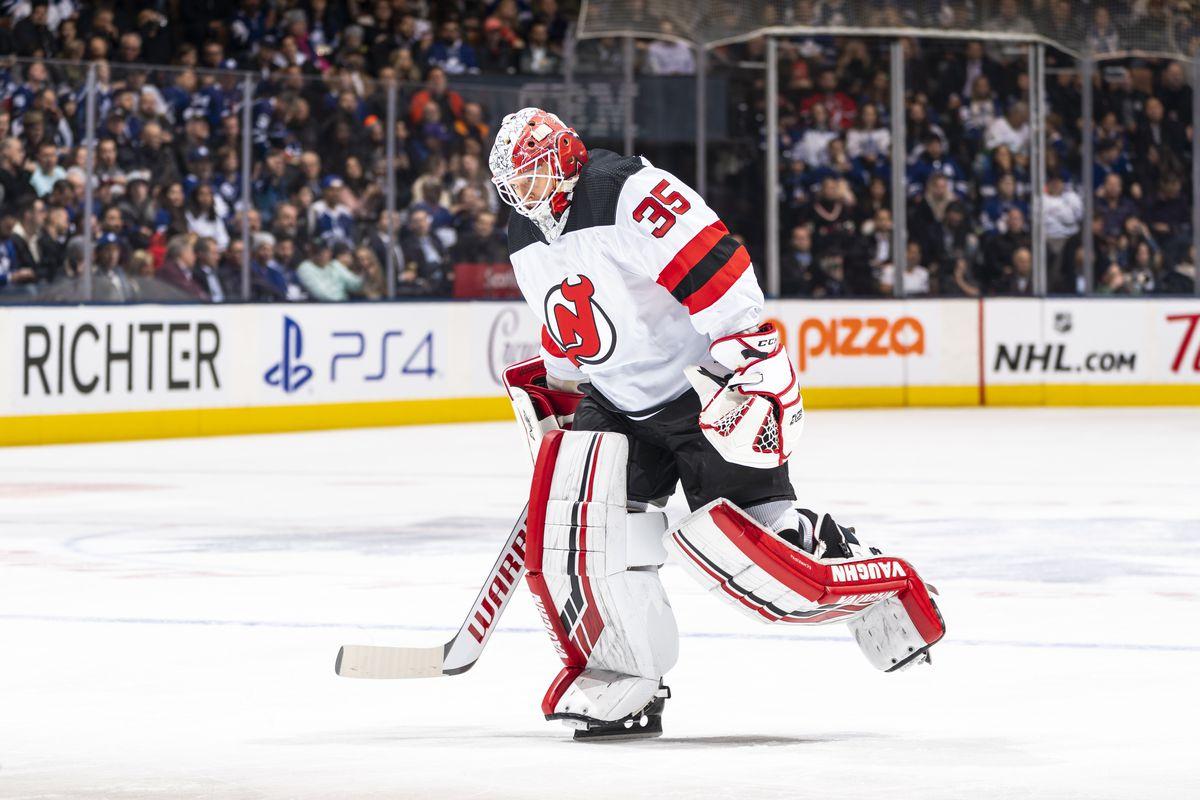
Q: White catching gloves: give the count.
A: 1